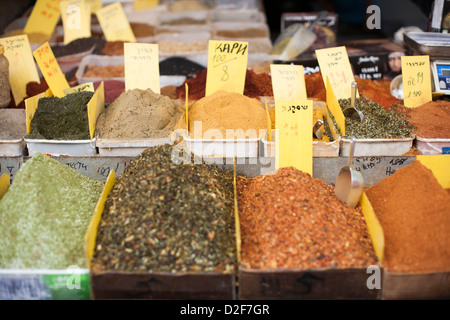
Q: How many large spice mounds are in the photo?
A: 4